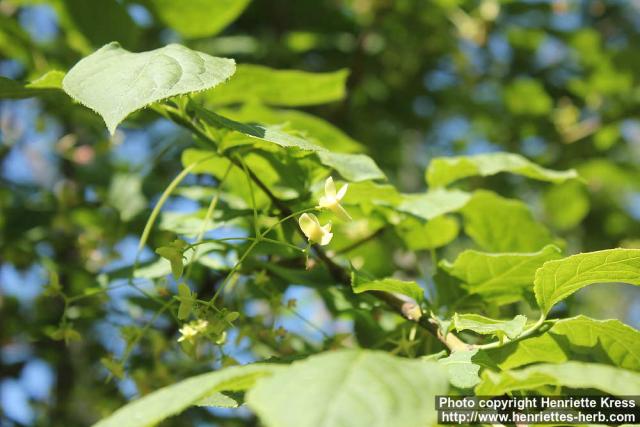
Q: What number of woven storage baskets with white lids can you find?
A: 0